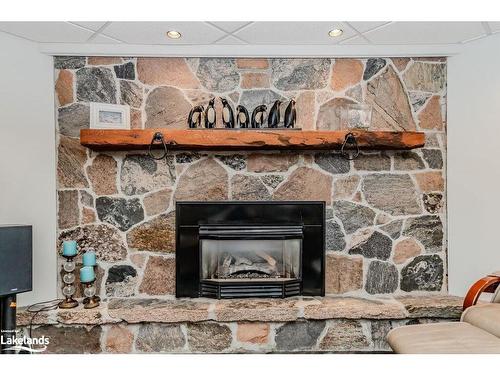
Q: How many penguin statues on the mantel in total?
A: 7